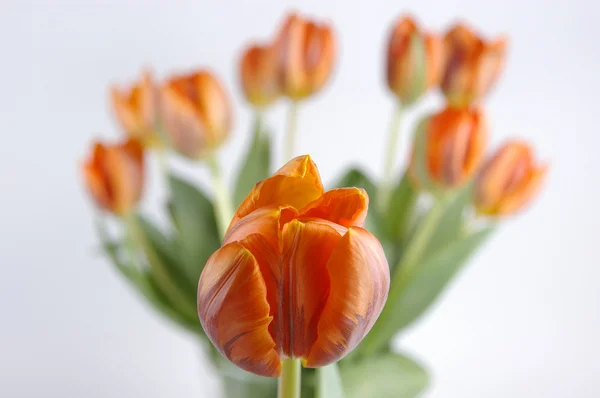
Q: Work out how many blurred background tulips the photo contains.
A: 9